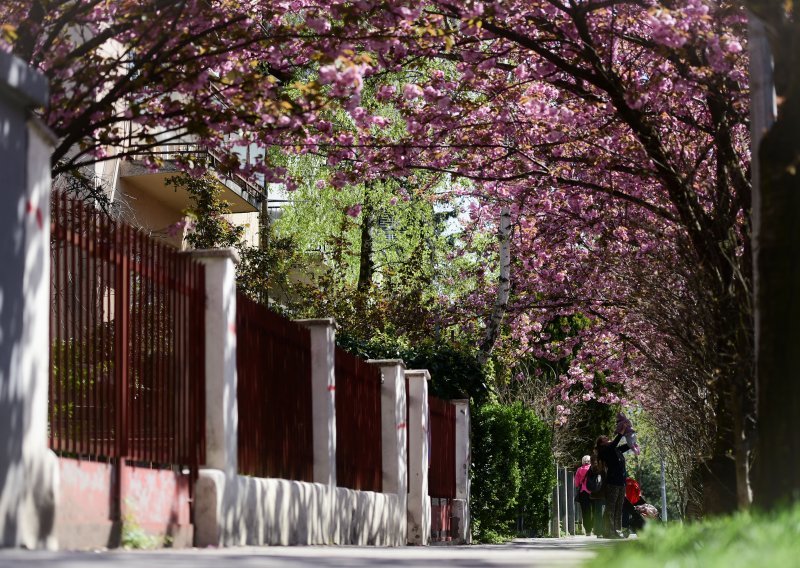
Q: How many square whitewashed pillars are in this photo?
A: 6